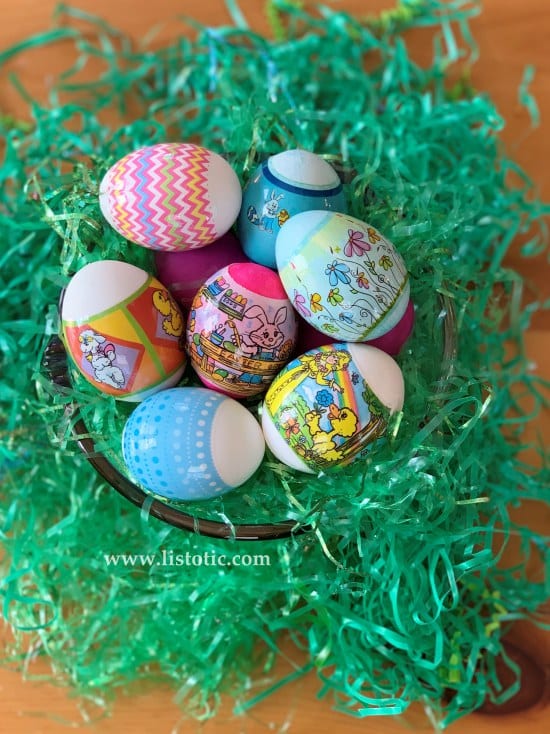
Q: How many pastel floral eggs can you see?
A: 1